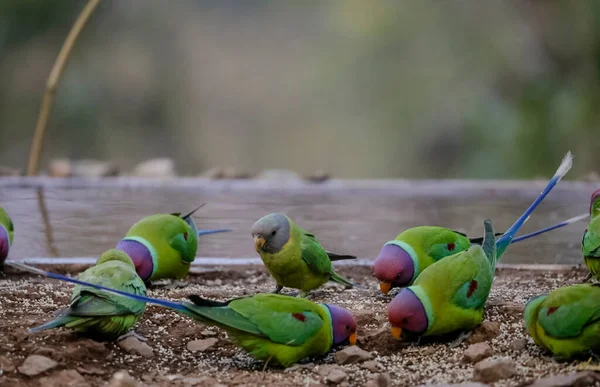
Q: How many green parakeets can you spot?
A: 9